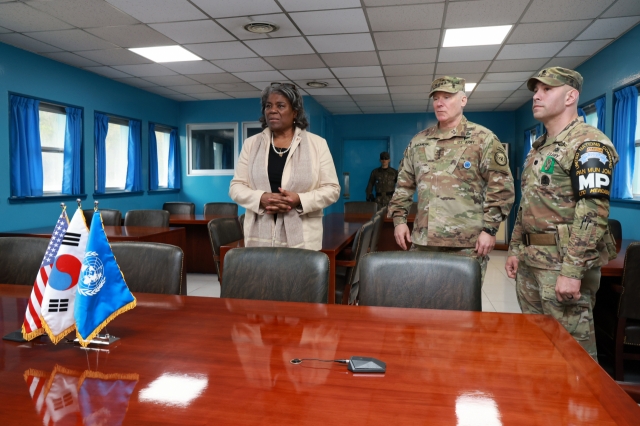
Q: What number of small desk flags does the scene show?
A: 3